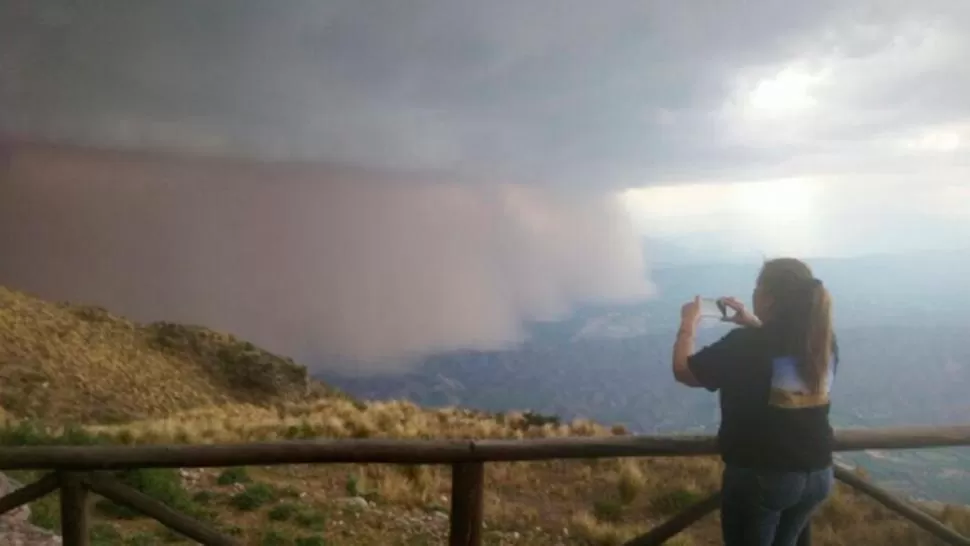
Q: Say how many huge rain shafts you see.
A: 1